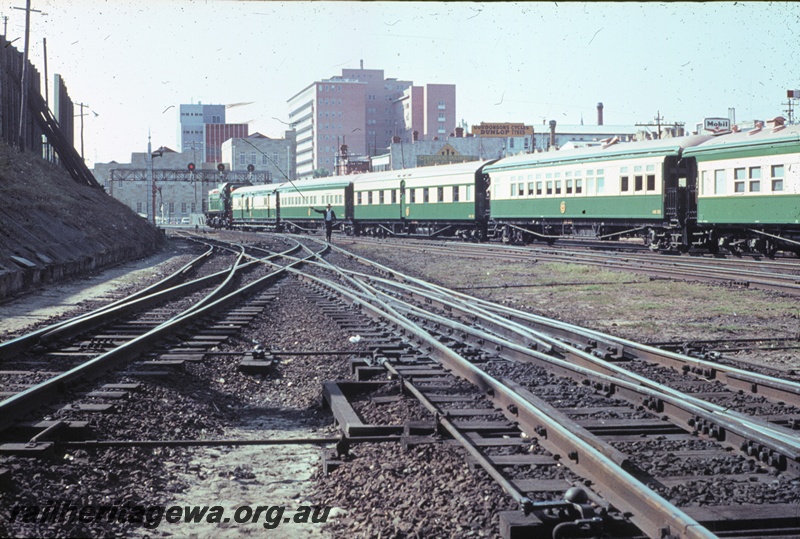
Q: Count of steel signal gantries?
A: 1